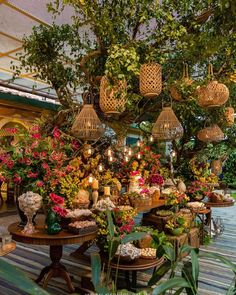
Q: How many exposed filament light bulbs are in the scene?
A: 12